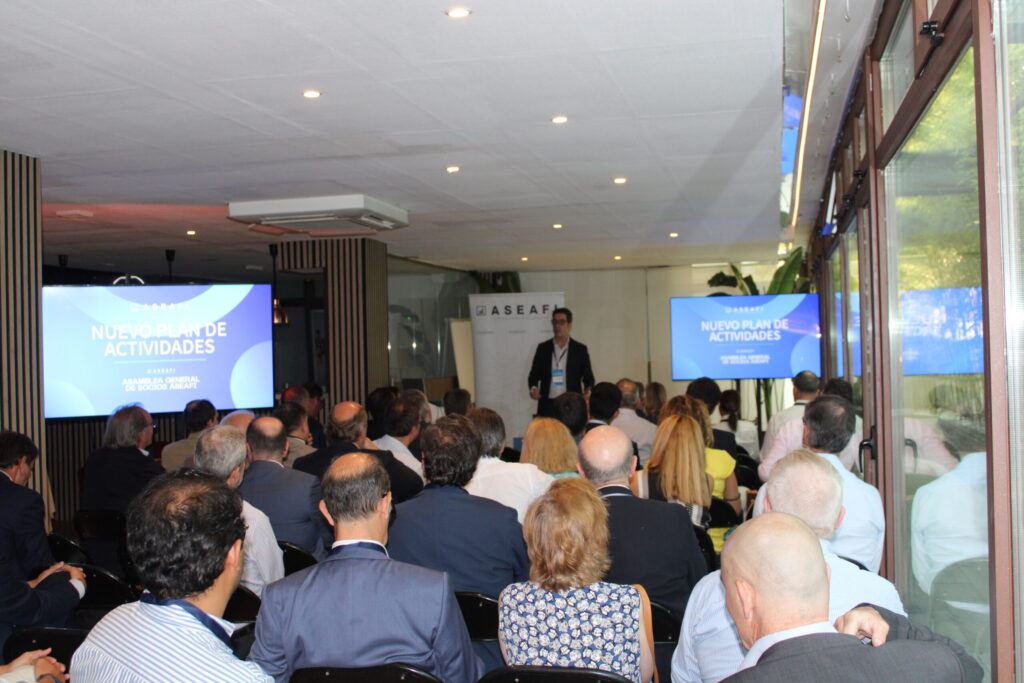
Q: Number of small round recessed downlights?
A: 10